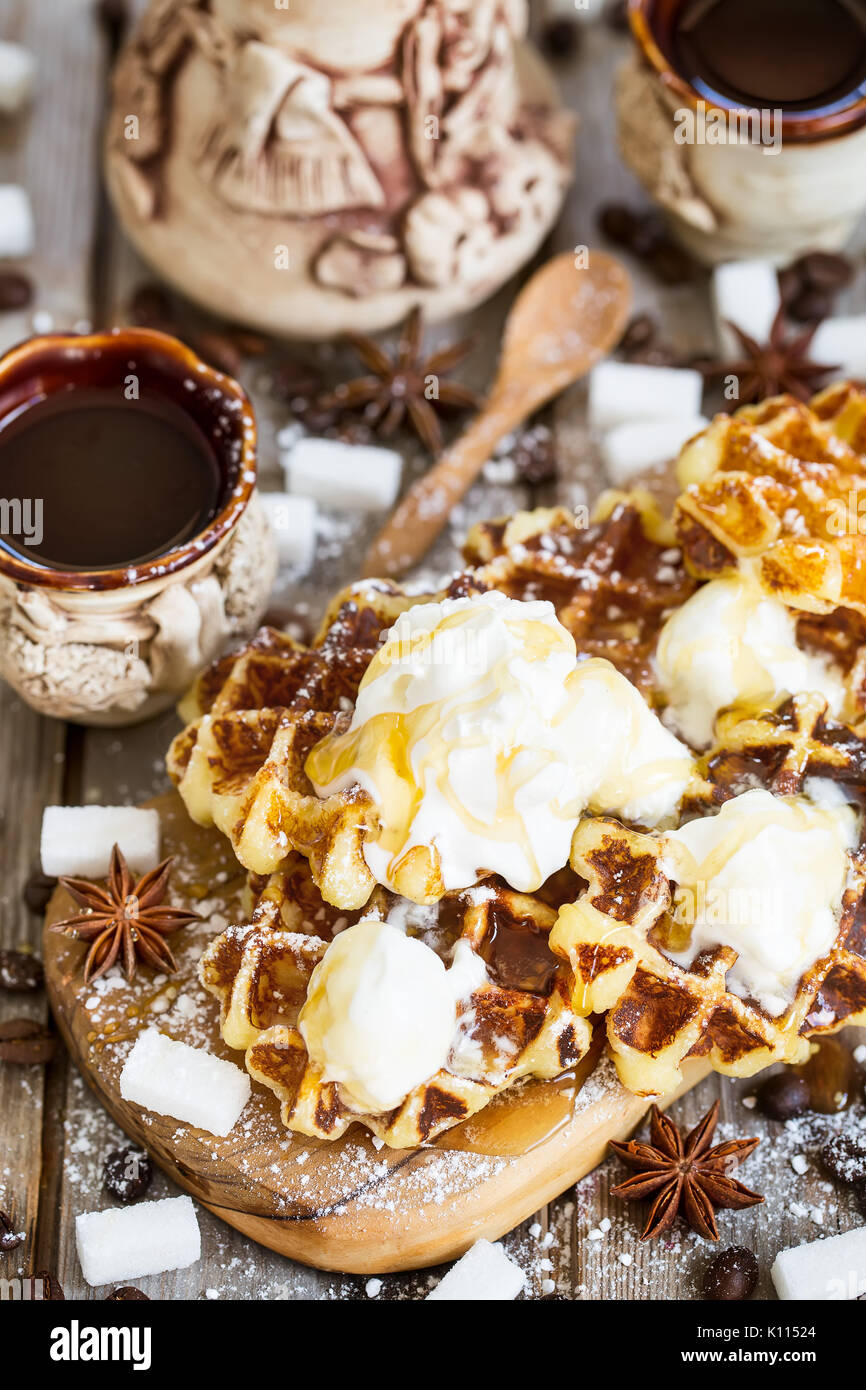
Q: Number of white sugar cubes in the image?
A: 13